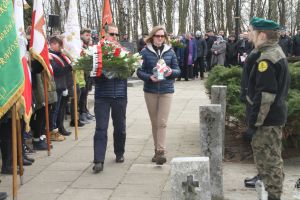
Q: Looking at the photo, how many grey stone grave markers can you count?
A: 3